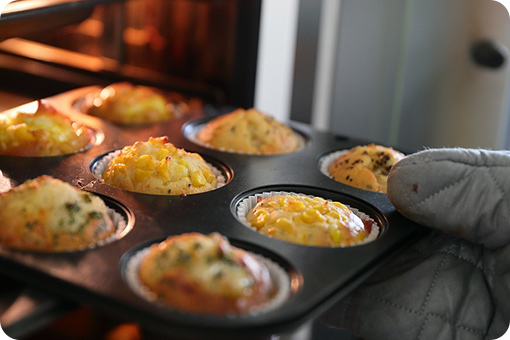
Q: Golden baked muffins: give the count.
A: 8